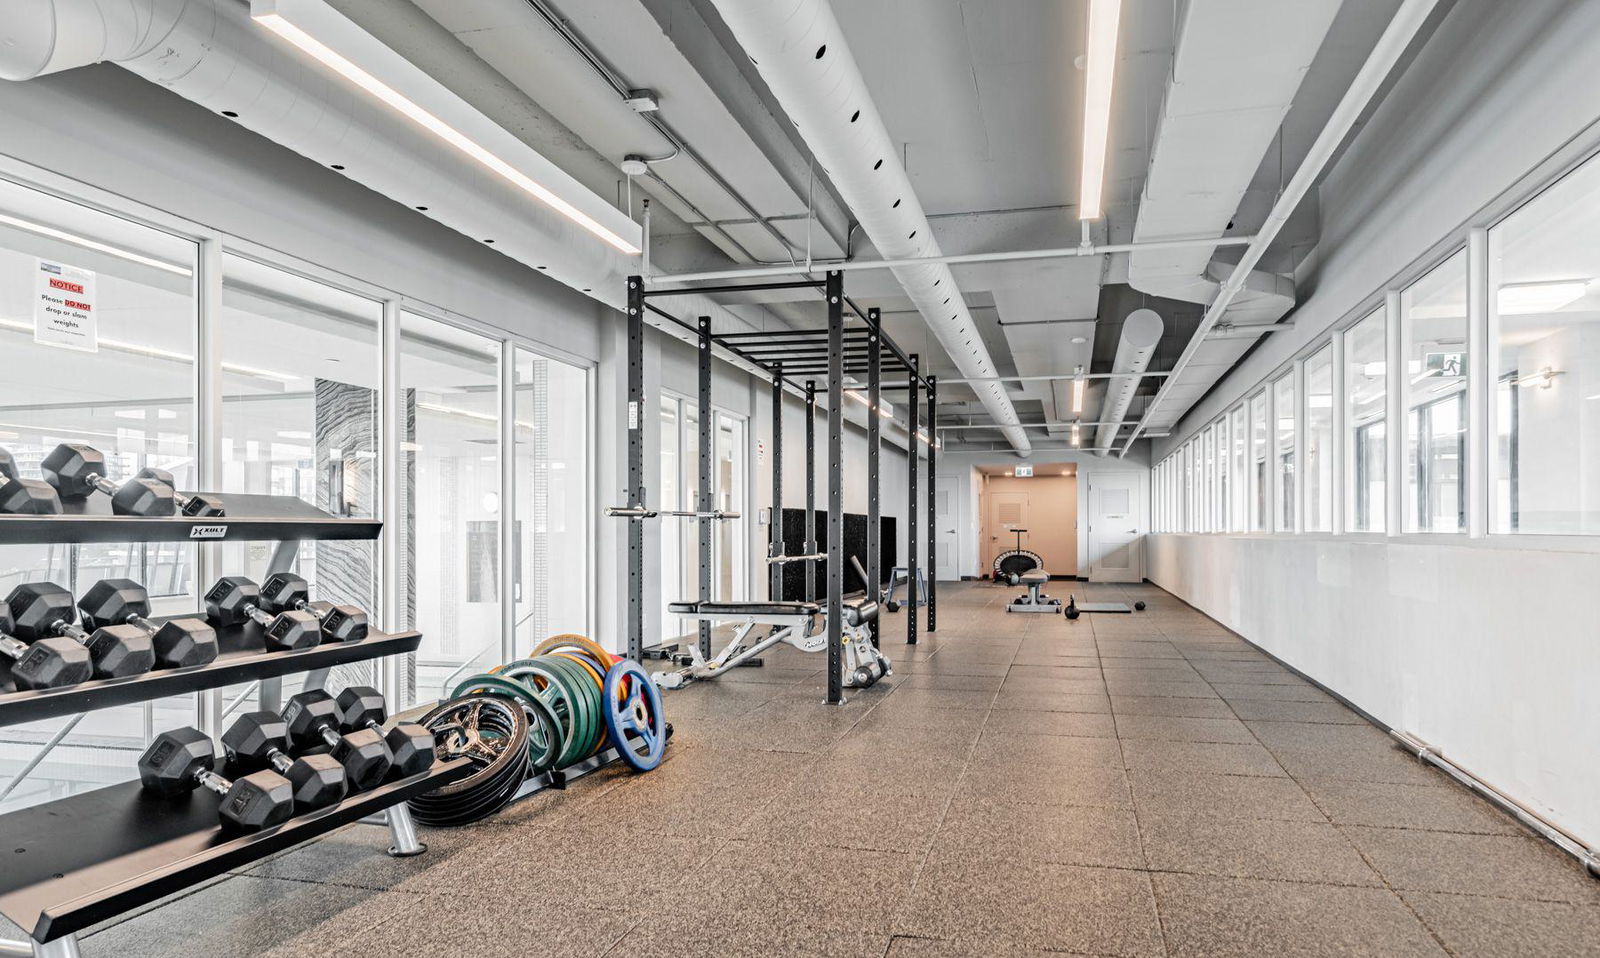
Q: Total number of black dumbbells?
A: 12